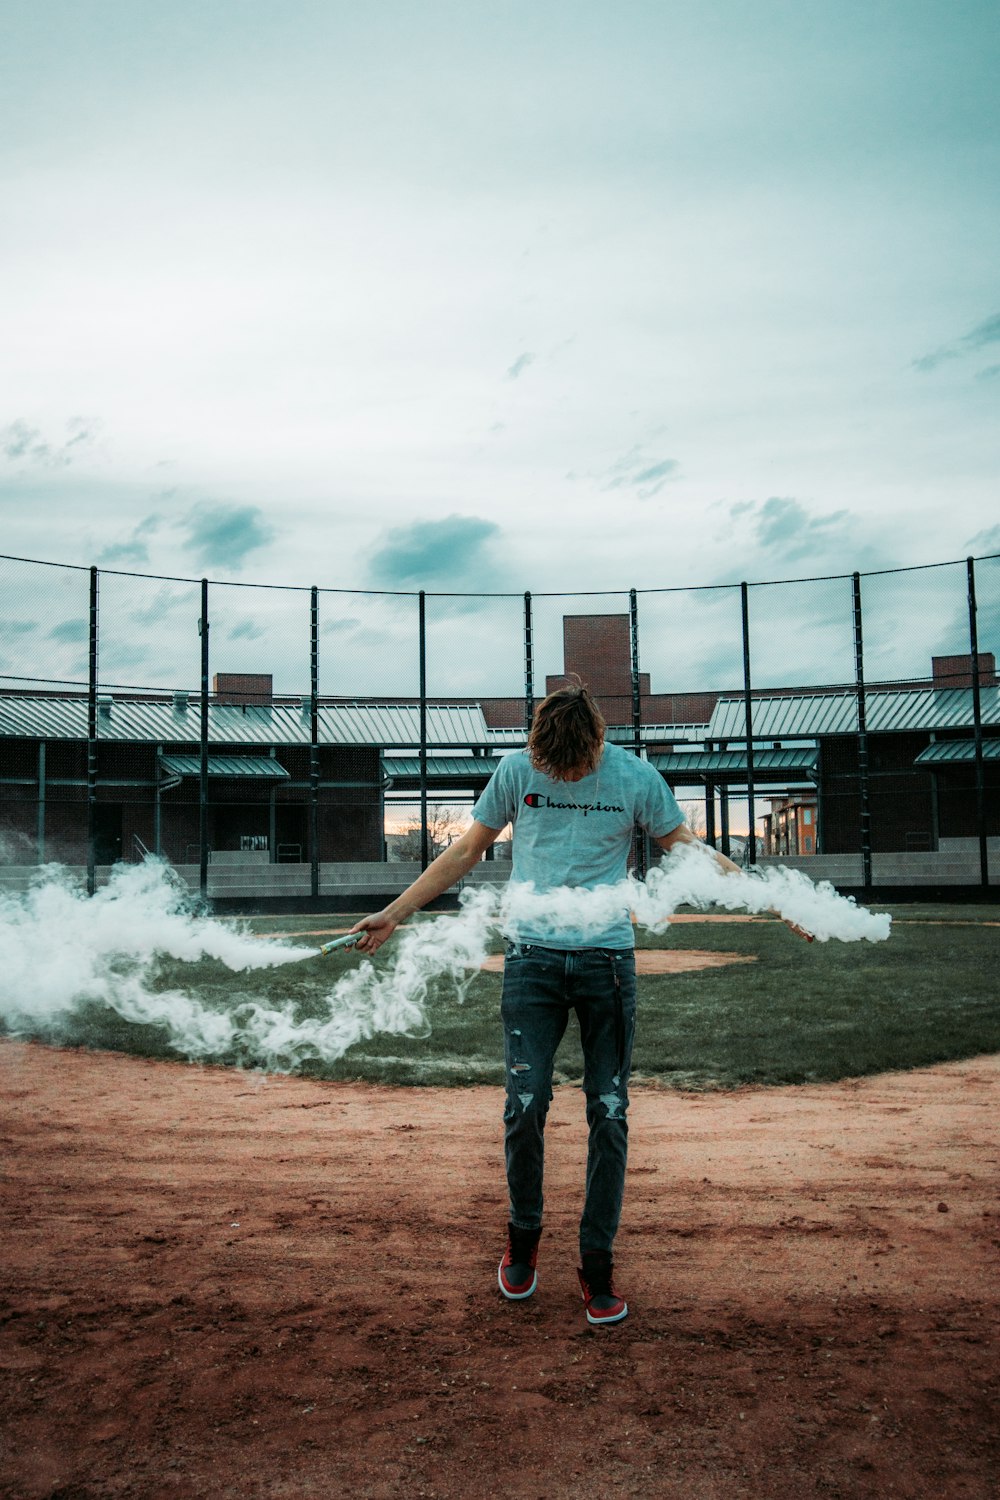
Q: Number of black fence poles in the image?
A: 9